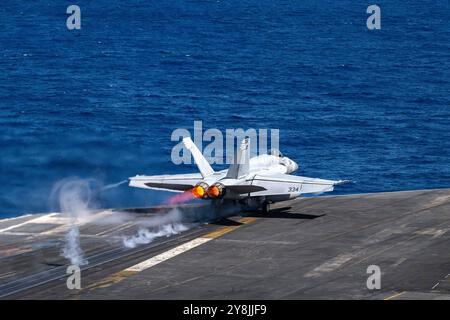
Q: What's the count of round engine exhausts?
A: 2